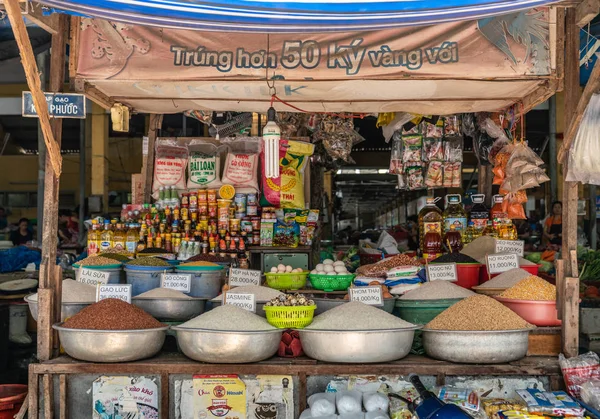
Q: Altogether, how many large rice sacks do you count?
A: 4